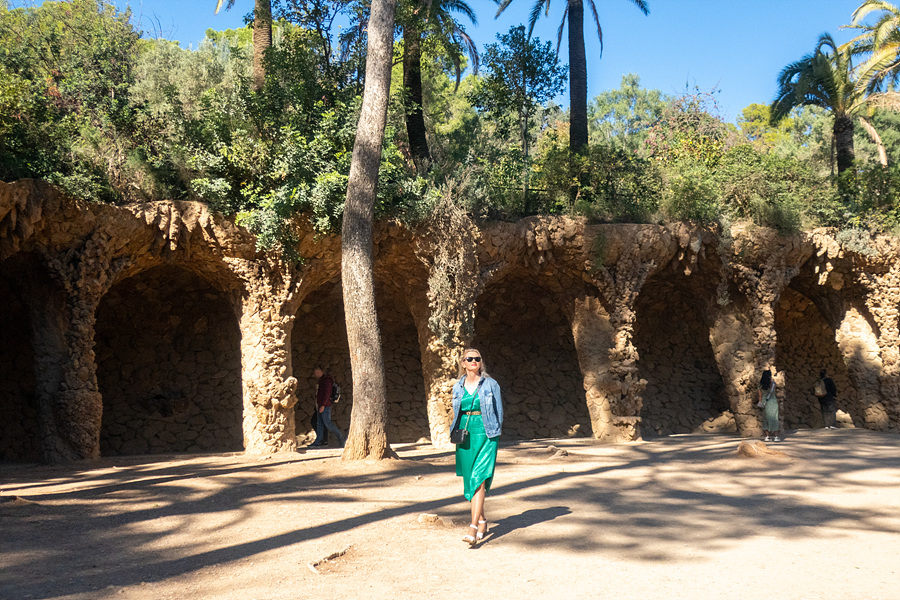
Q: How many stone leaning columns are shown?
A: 6